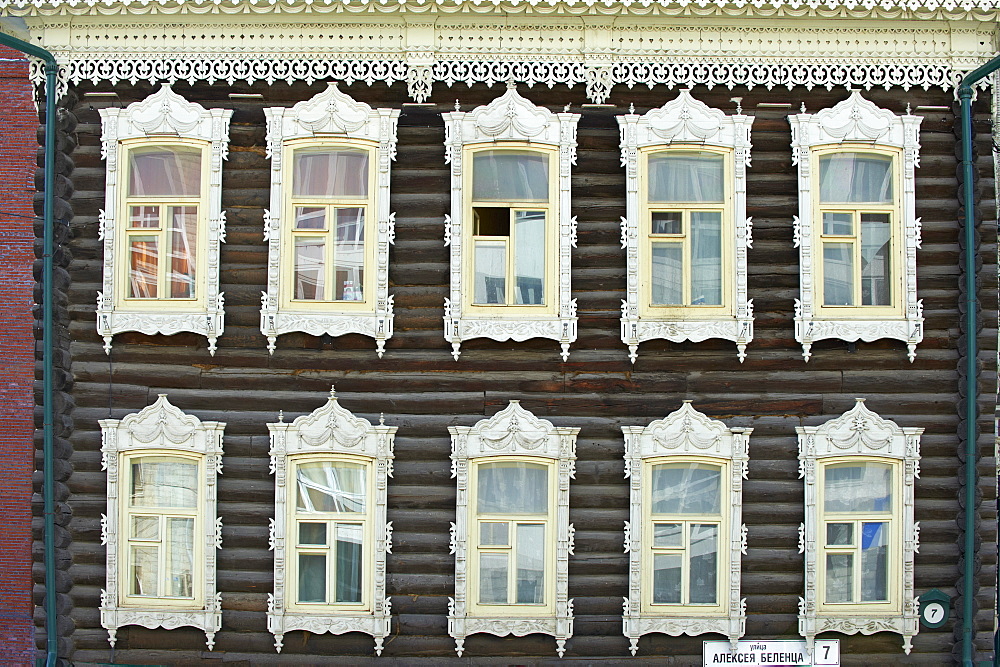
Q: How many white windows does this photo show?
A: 10